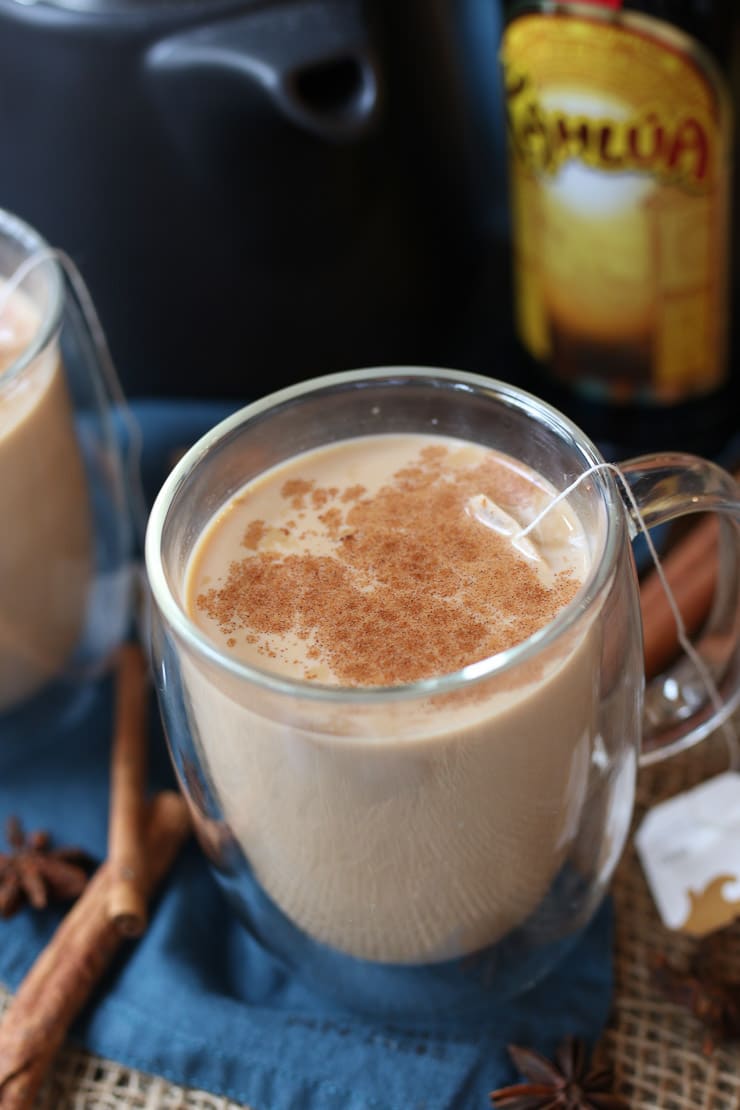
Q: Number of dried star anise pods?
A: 3